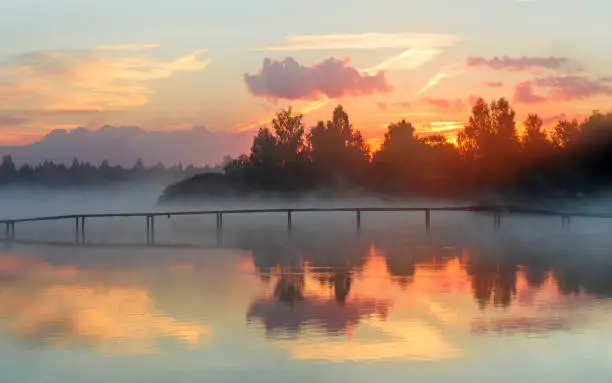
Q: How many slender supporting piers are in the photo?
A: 15